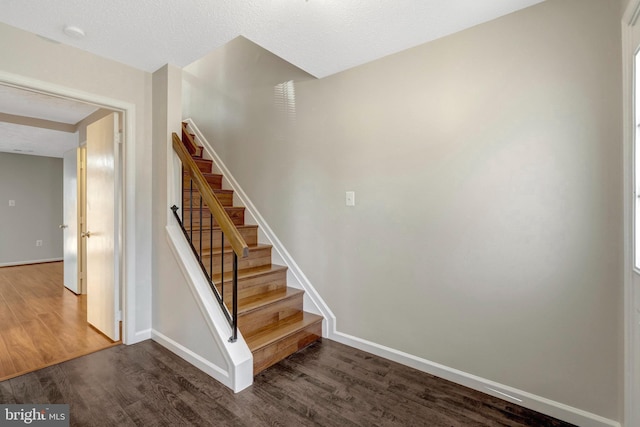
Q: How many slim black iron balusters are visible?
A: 5